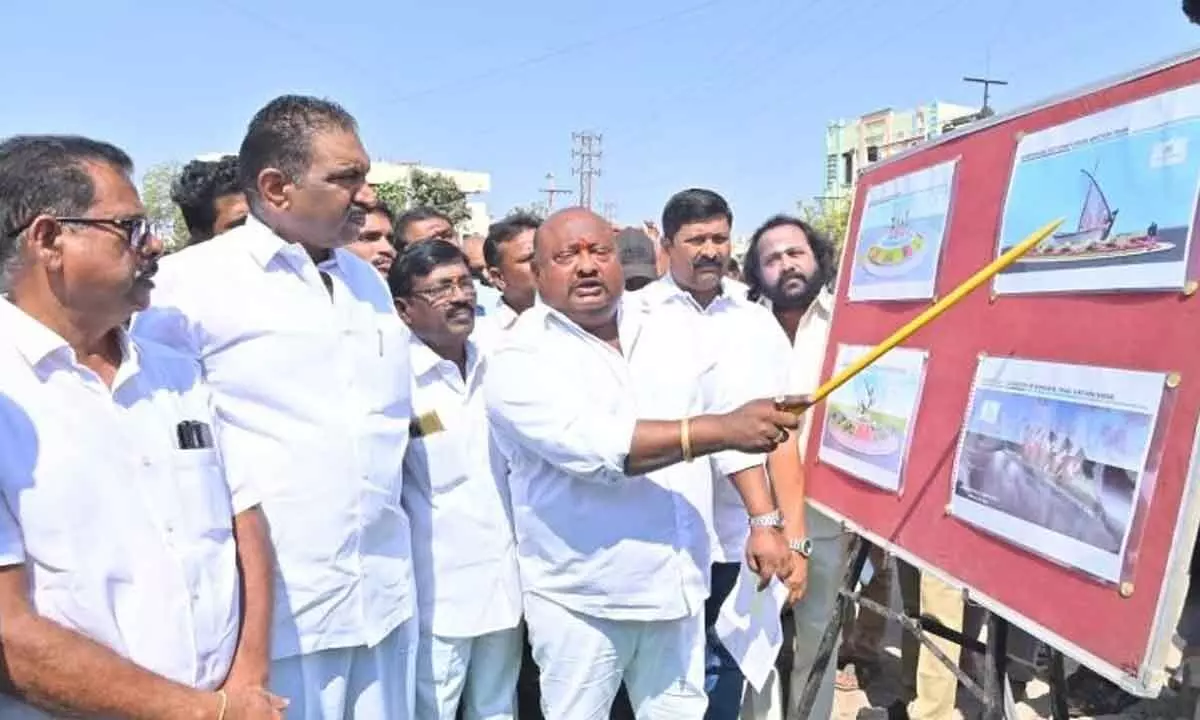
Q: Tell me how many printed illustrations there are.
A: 4